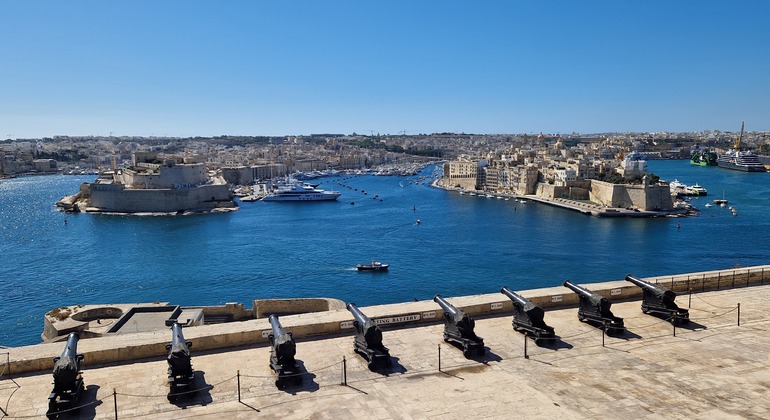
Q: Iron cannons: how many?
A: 8